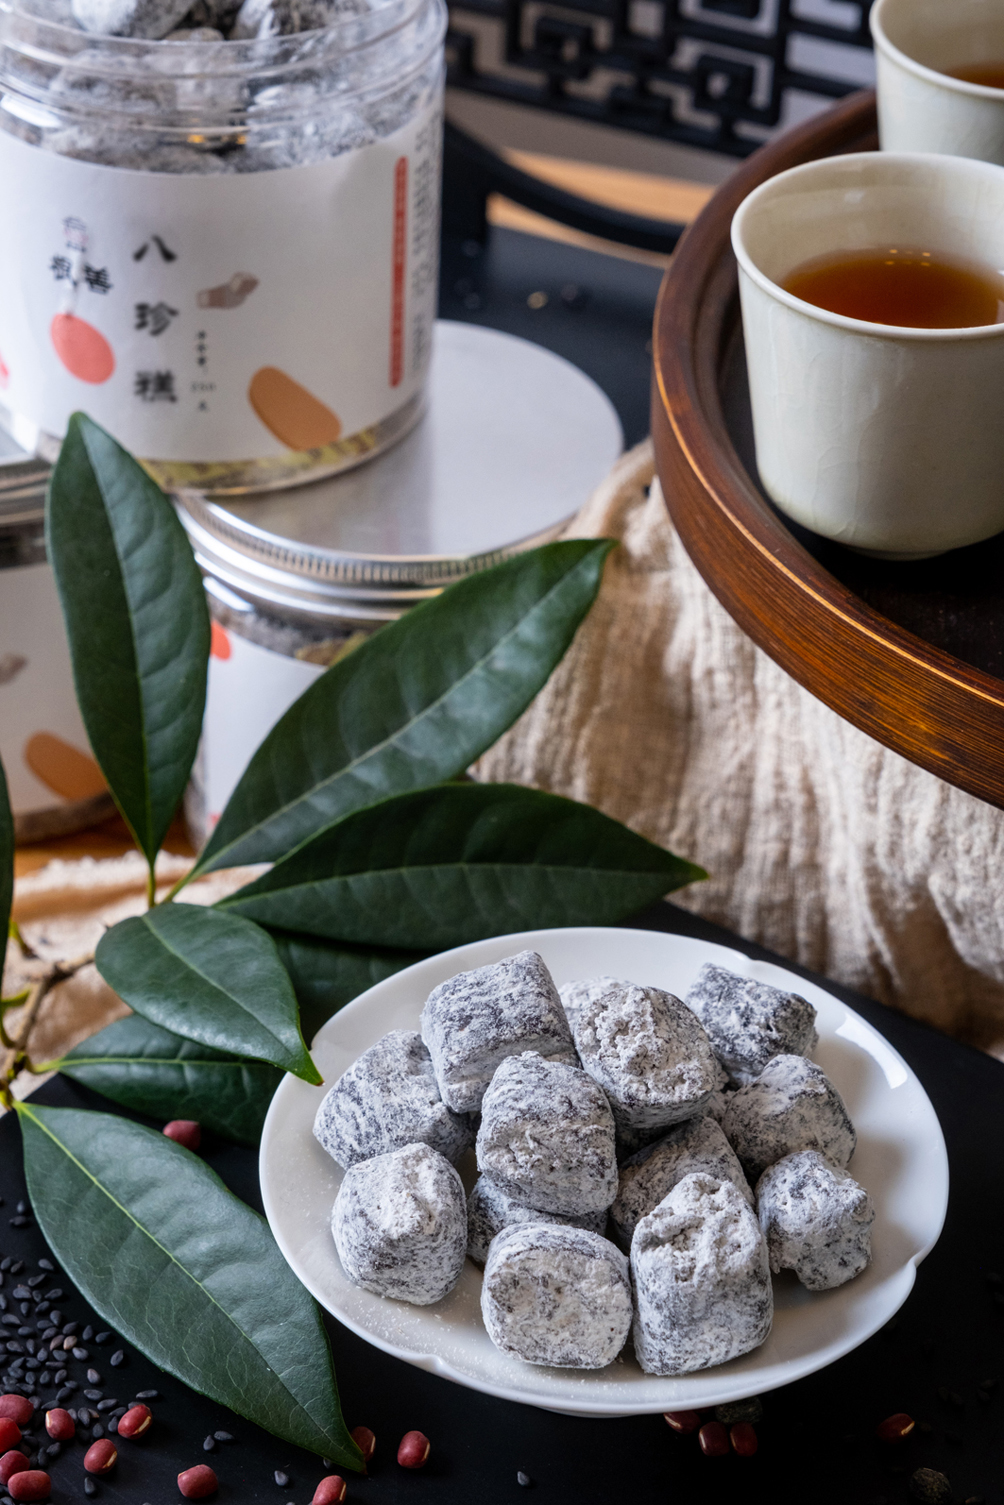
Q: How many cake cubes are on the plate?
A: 13